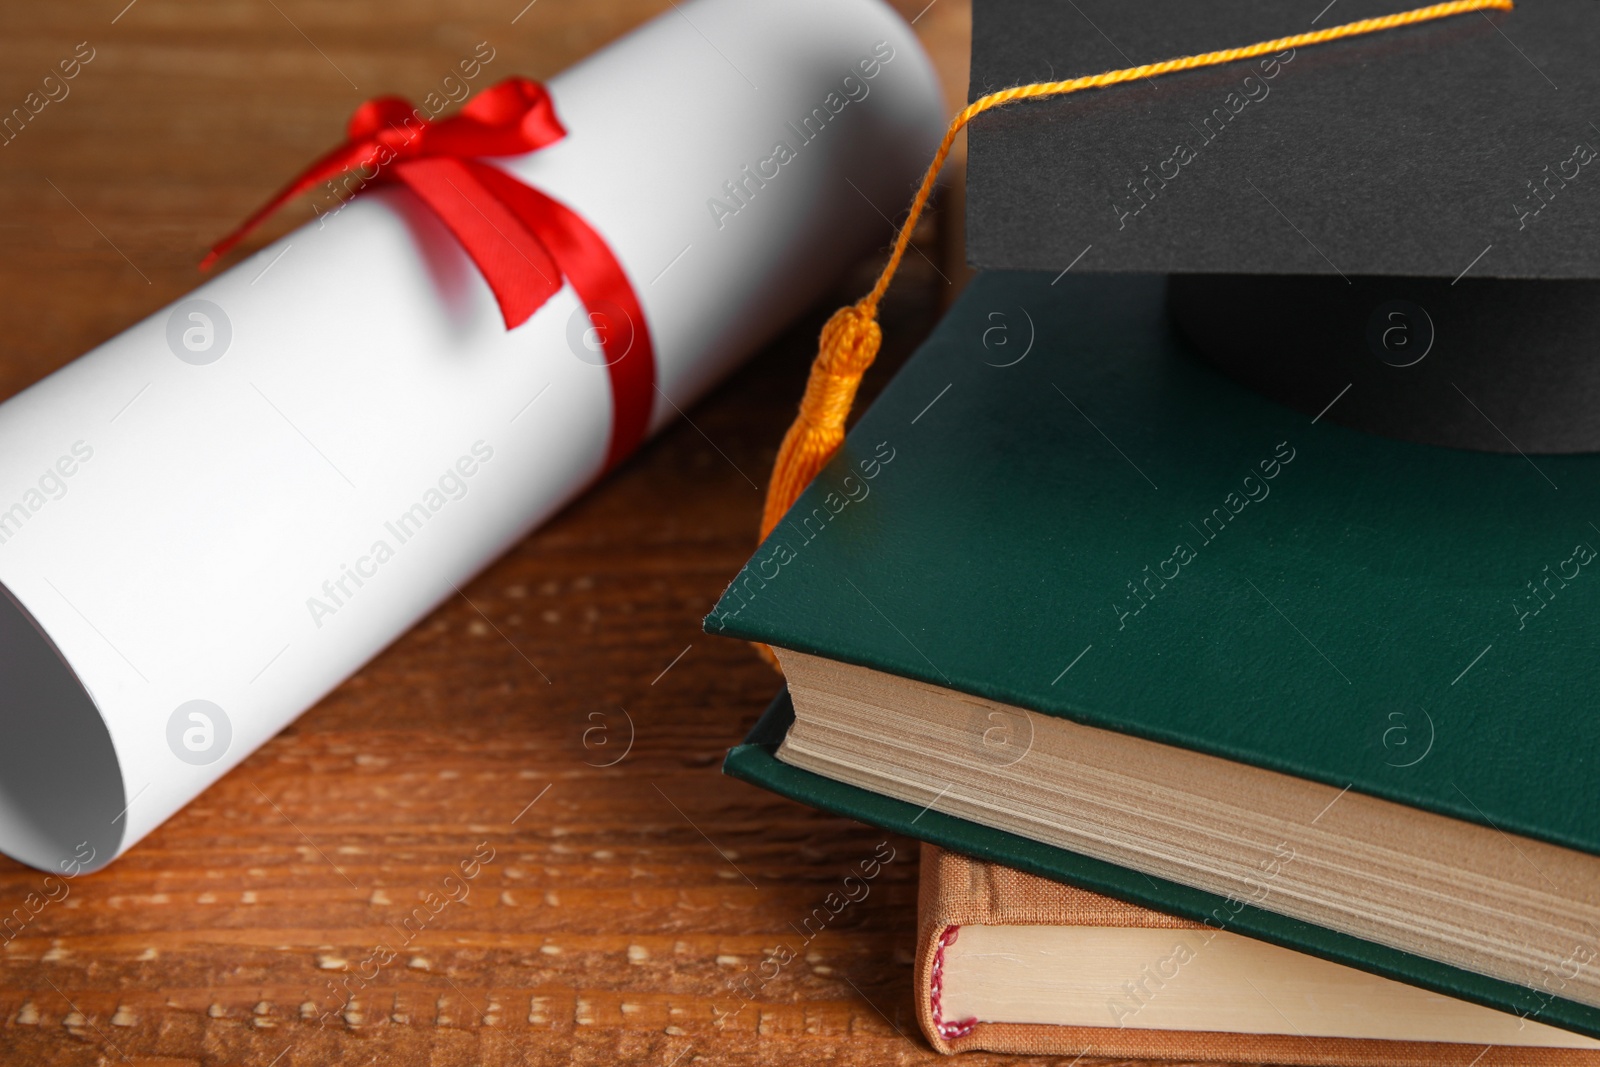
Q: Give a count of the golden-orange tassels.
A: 1